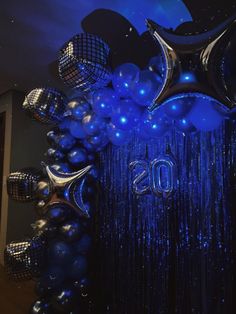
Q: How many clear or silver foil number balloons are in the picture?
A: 2